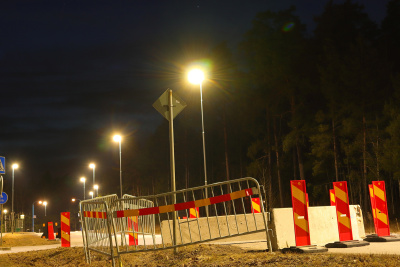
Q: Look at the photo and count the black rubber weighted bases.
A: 3